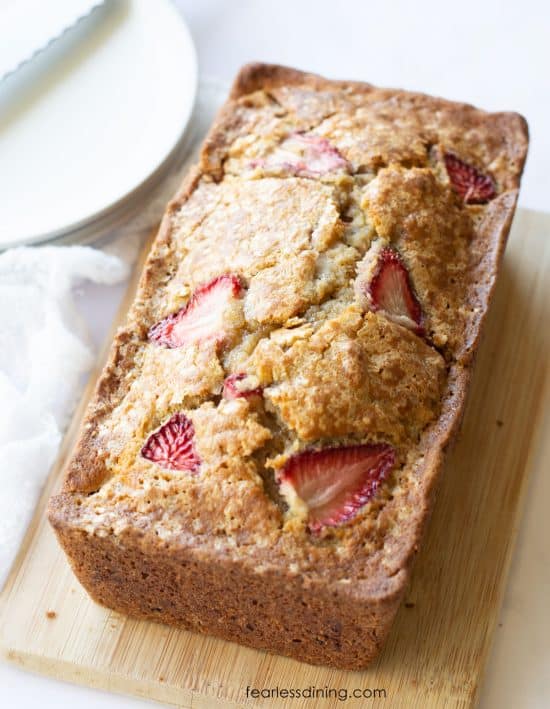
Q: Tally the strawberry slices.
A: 7